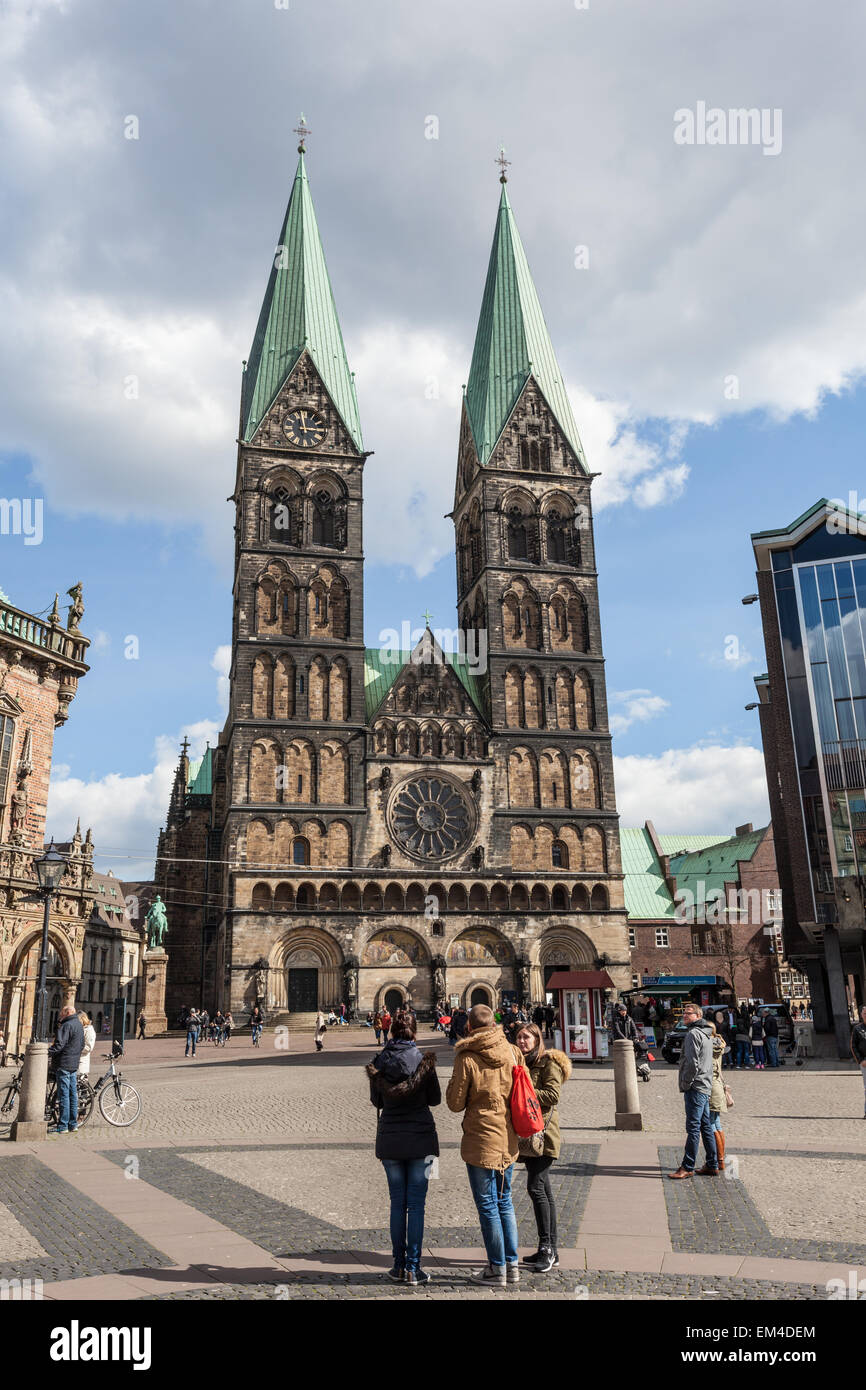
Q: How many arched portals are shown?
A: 4